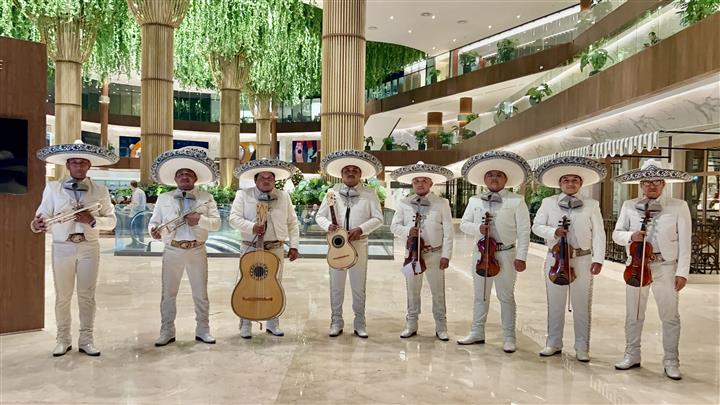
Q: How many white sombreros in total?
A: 8